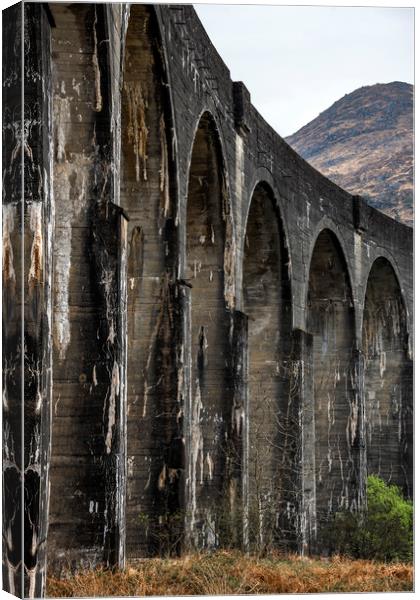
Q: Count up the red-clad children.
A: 0